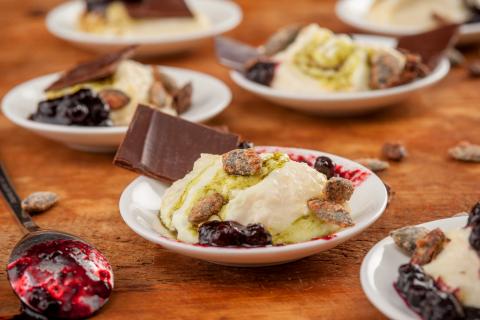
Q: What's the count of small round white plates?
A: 6